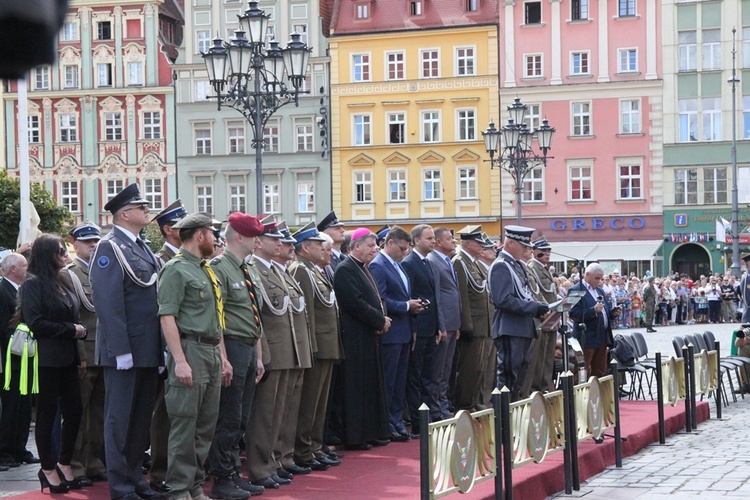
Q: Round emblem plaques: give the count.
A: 5